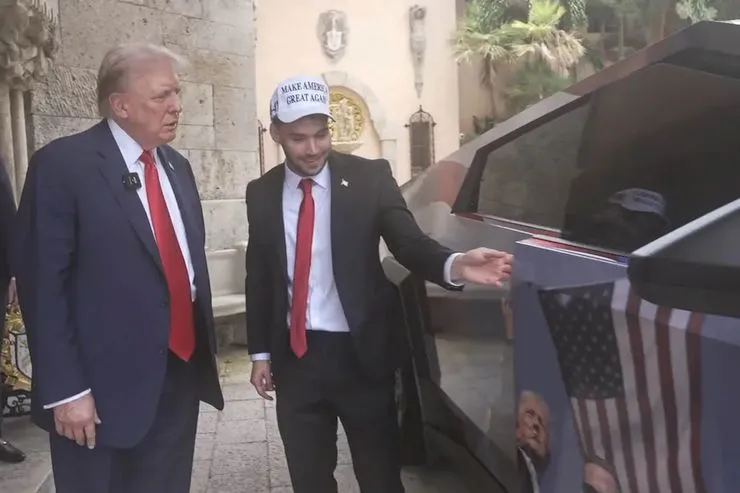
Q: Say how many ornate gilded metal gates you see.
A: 1